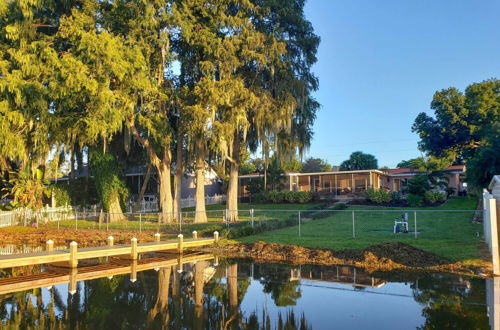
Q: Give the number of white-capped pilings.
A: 8